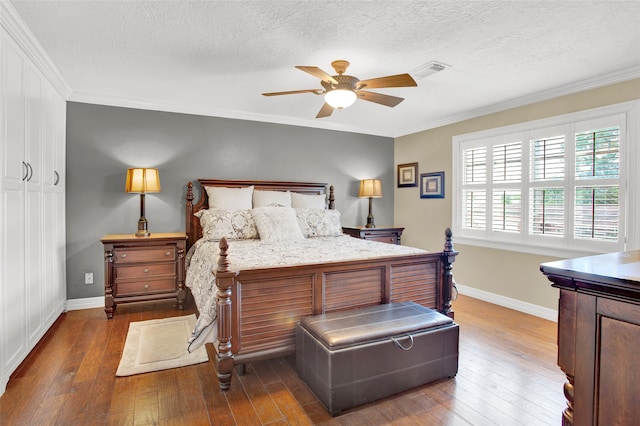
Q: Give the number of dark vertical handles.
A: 3